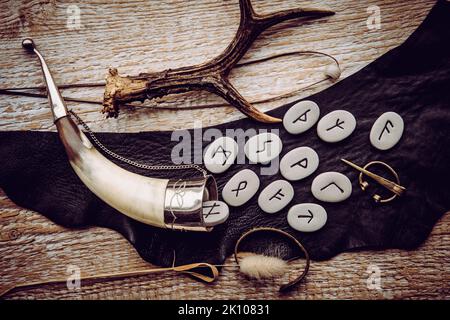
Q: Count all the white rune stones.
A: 11